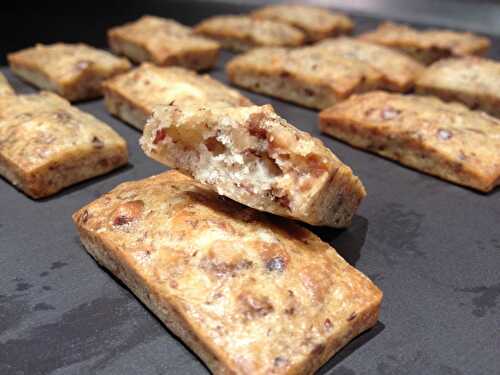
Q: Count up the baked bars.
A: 14